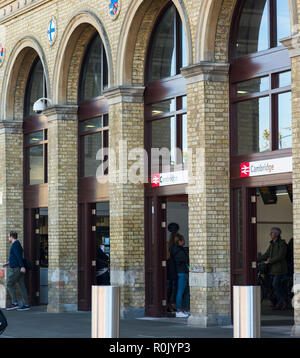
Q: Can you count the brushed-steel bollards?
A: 2